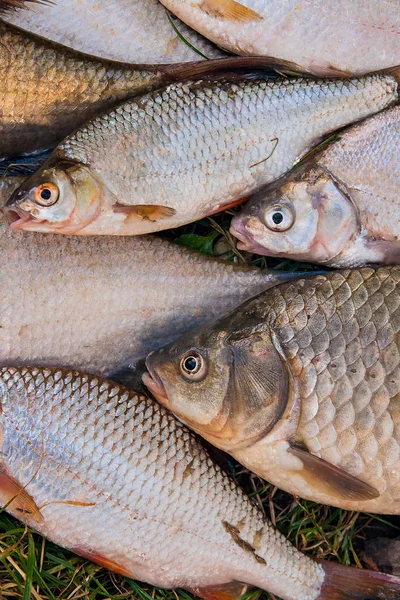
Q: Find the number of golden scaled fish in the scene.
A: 1